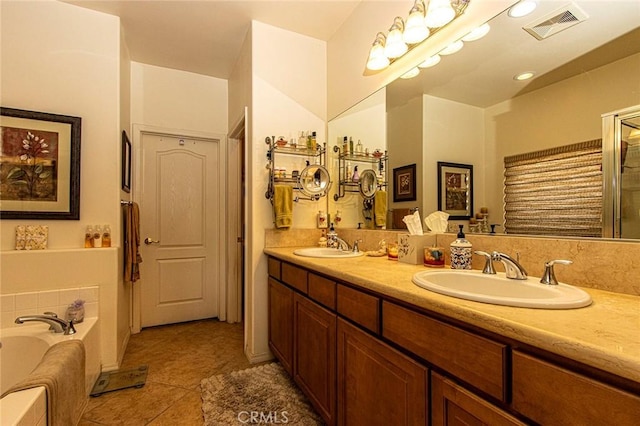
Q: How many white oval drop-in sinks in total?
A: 2